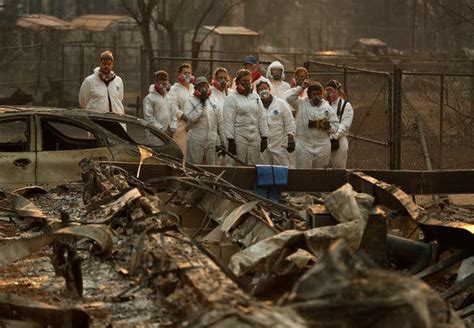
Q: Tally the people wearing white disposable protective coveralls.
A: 12